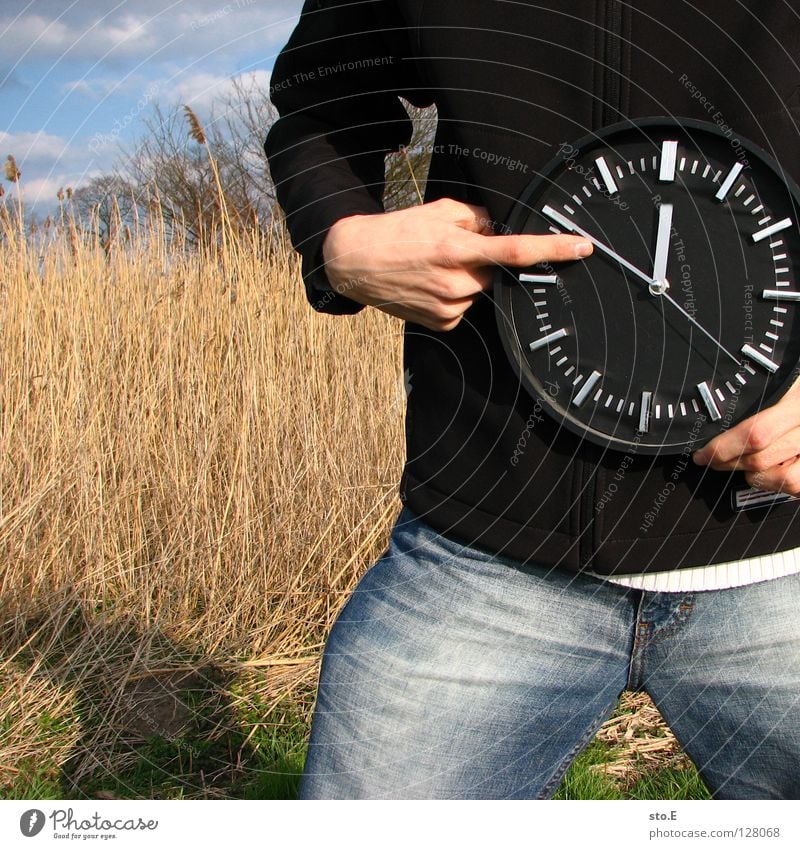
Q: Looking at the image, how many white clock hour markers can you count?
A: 12